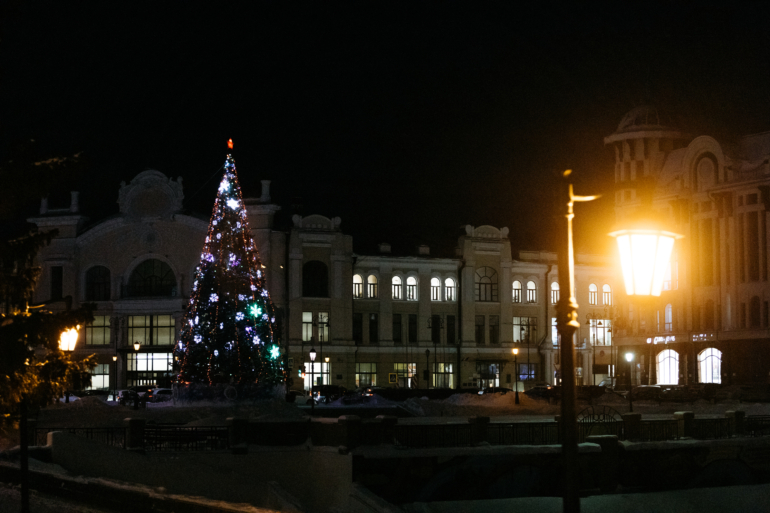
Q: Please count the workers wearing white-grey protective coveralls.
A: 0